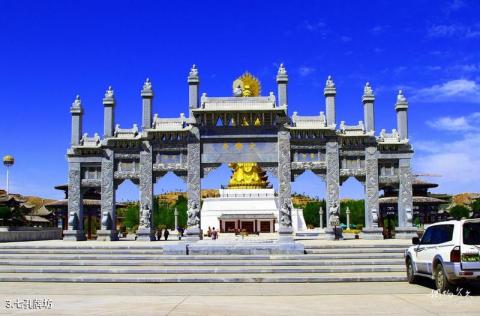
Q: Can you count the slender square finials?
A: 8